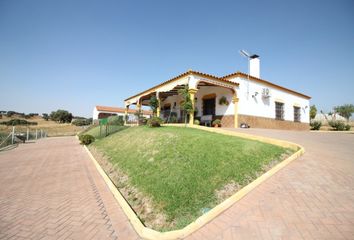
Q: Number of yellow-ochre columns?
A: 5